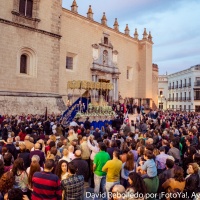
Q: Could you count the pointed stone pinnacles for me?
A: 8